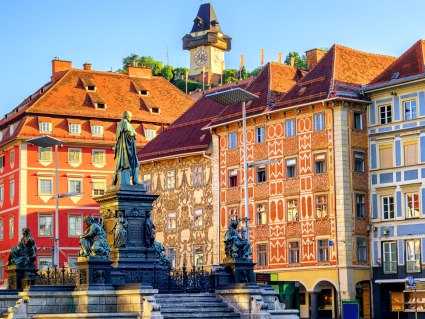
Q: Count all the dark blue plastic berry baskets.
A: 0